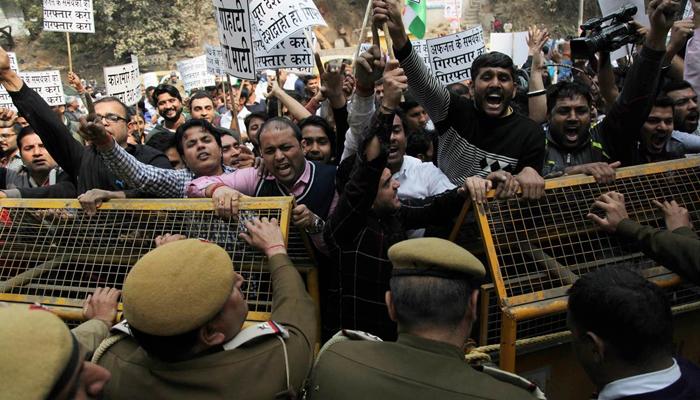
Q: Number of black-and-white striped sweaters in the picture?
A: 1